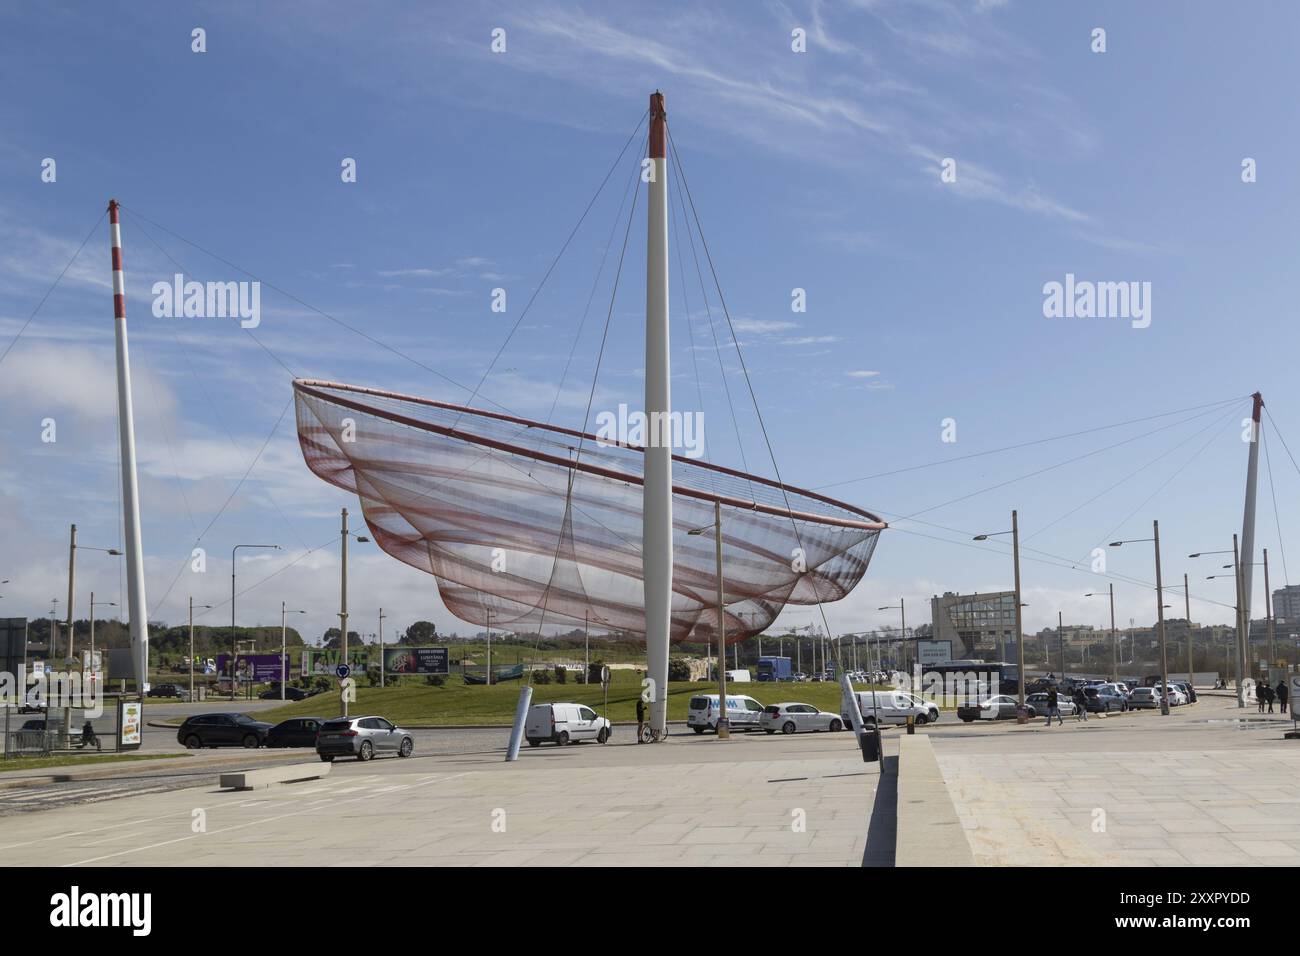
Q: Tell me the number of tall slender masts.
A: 3